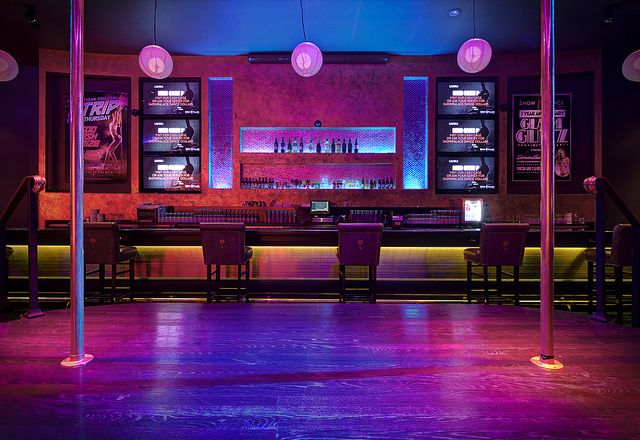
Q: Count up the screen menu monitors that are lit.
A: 6